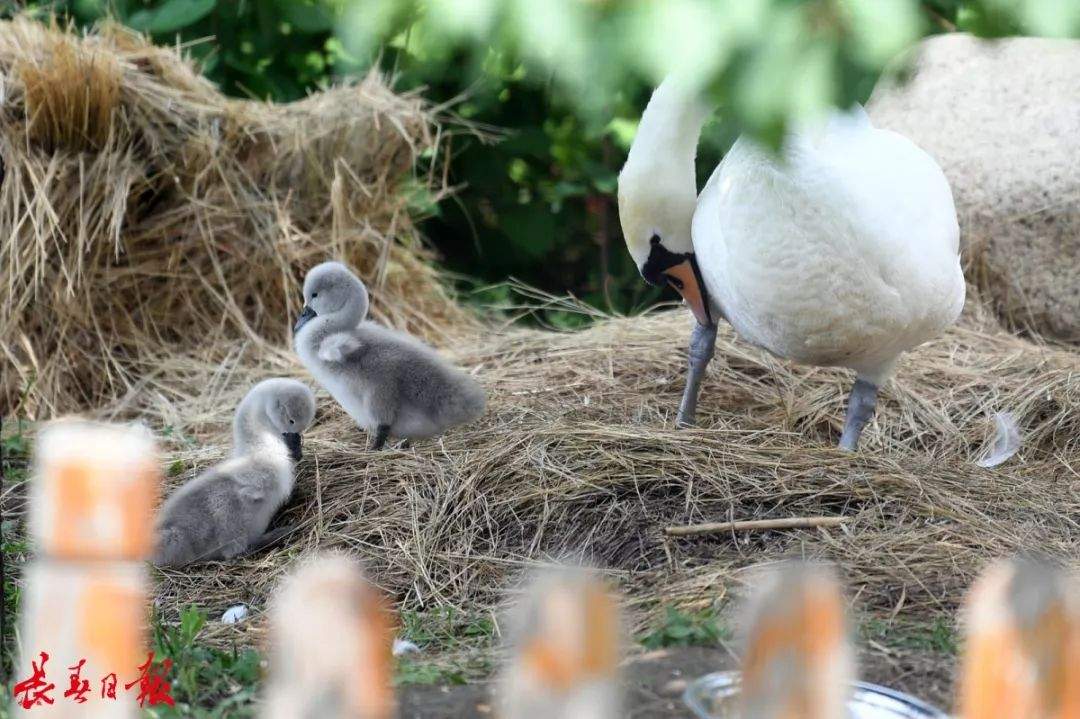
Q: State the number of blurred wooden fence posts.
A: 5